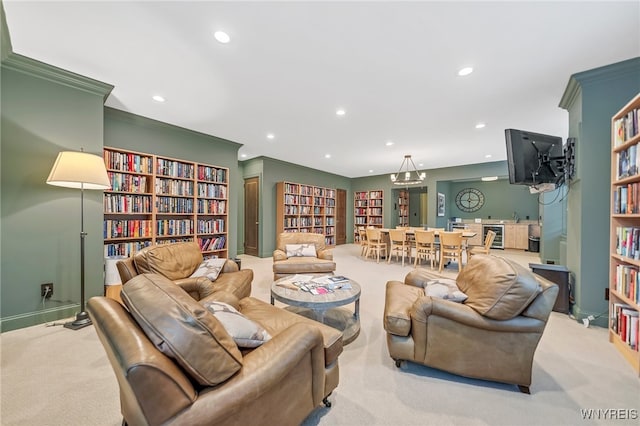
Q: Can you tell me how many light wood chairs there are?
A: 10